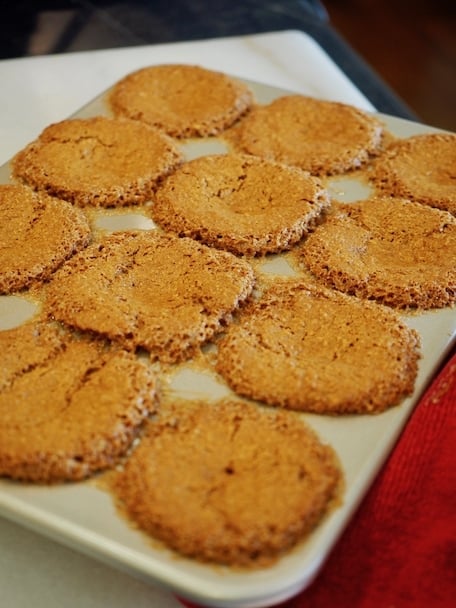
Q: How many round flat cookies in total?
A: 11